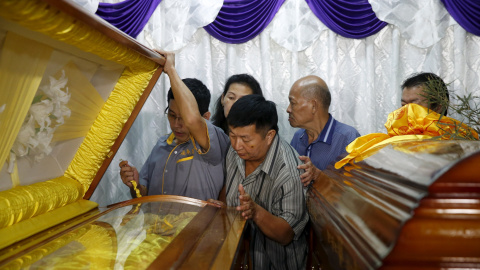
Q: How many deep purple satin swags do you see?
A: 4